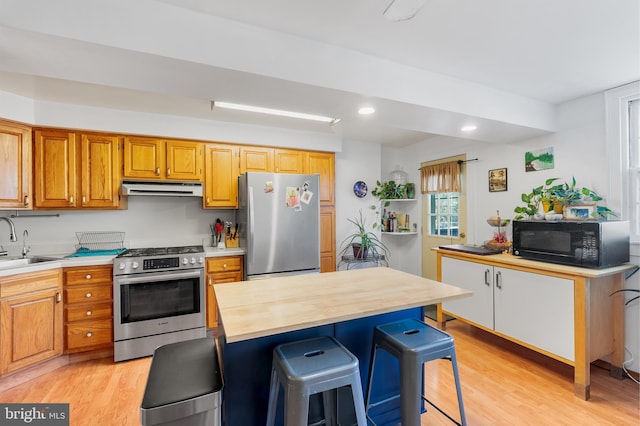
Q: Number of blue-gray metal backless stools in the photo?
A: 2